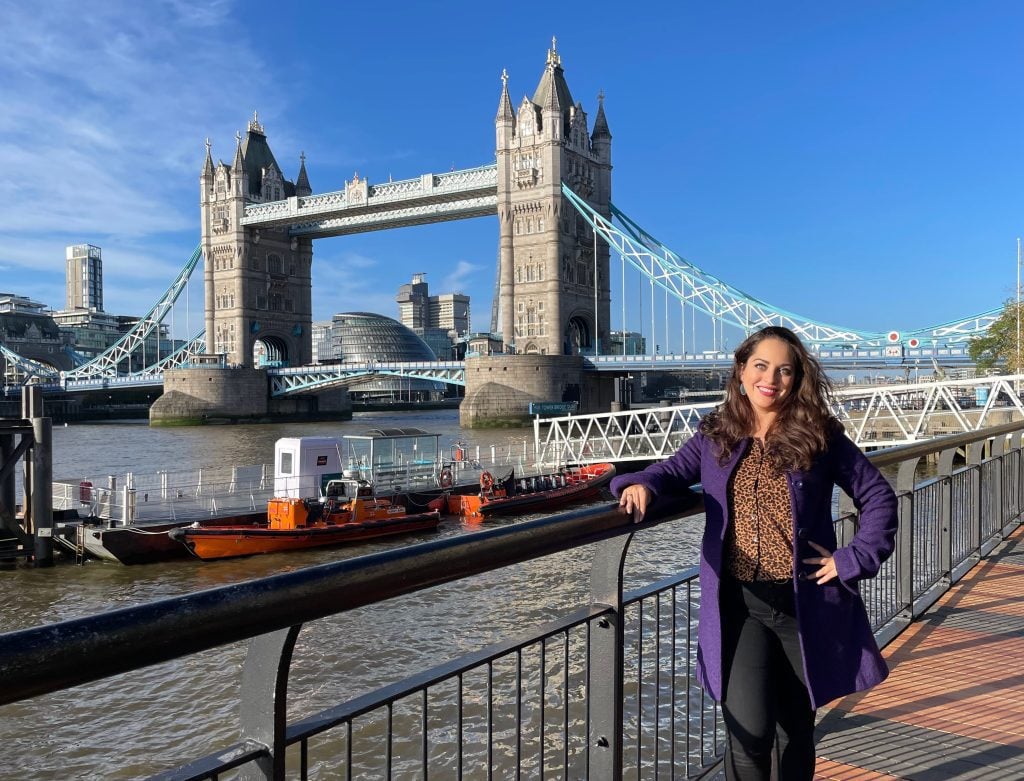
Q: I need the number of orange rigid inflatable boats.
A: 2